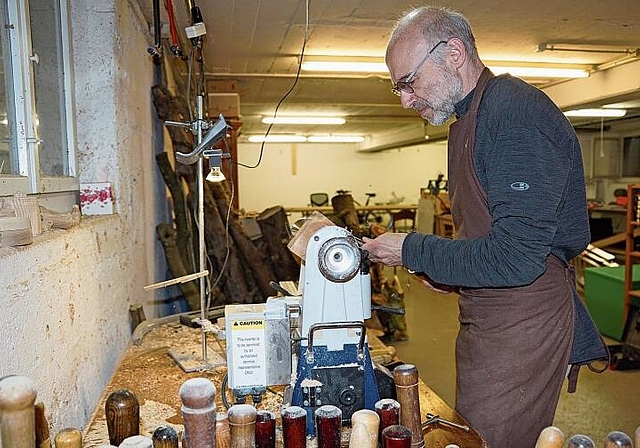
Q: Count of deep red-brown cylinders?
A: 5